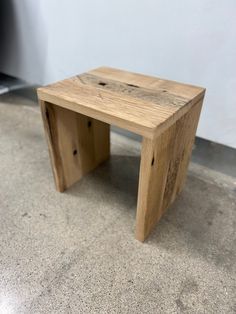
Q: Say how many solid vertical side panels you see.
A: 2